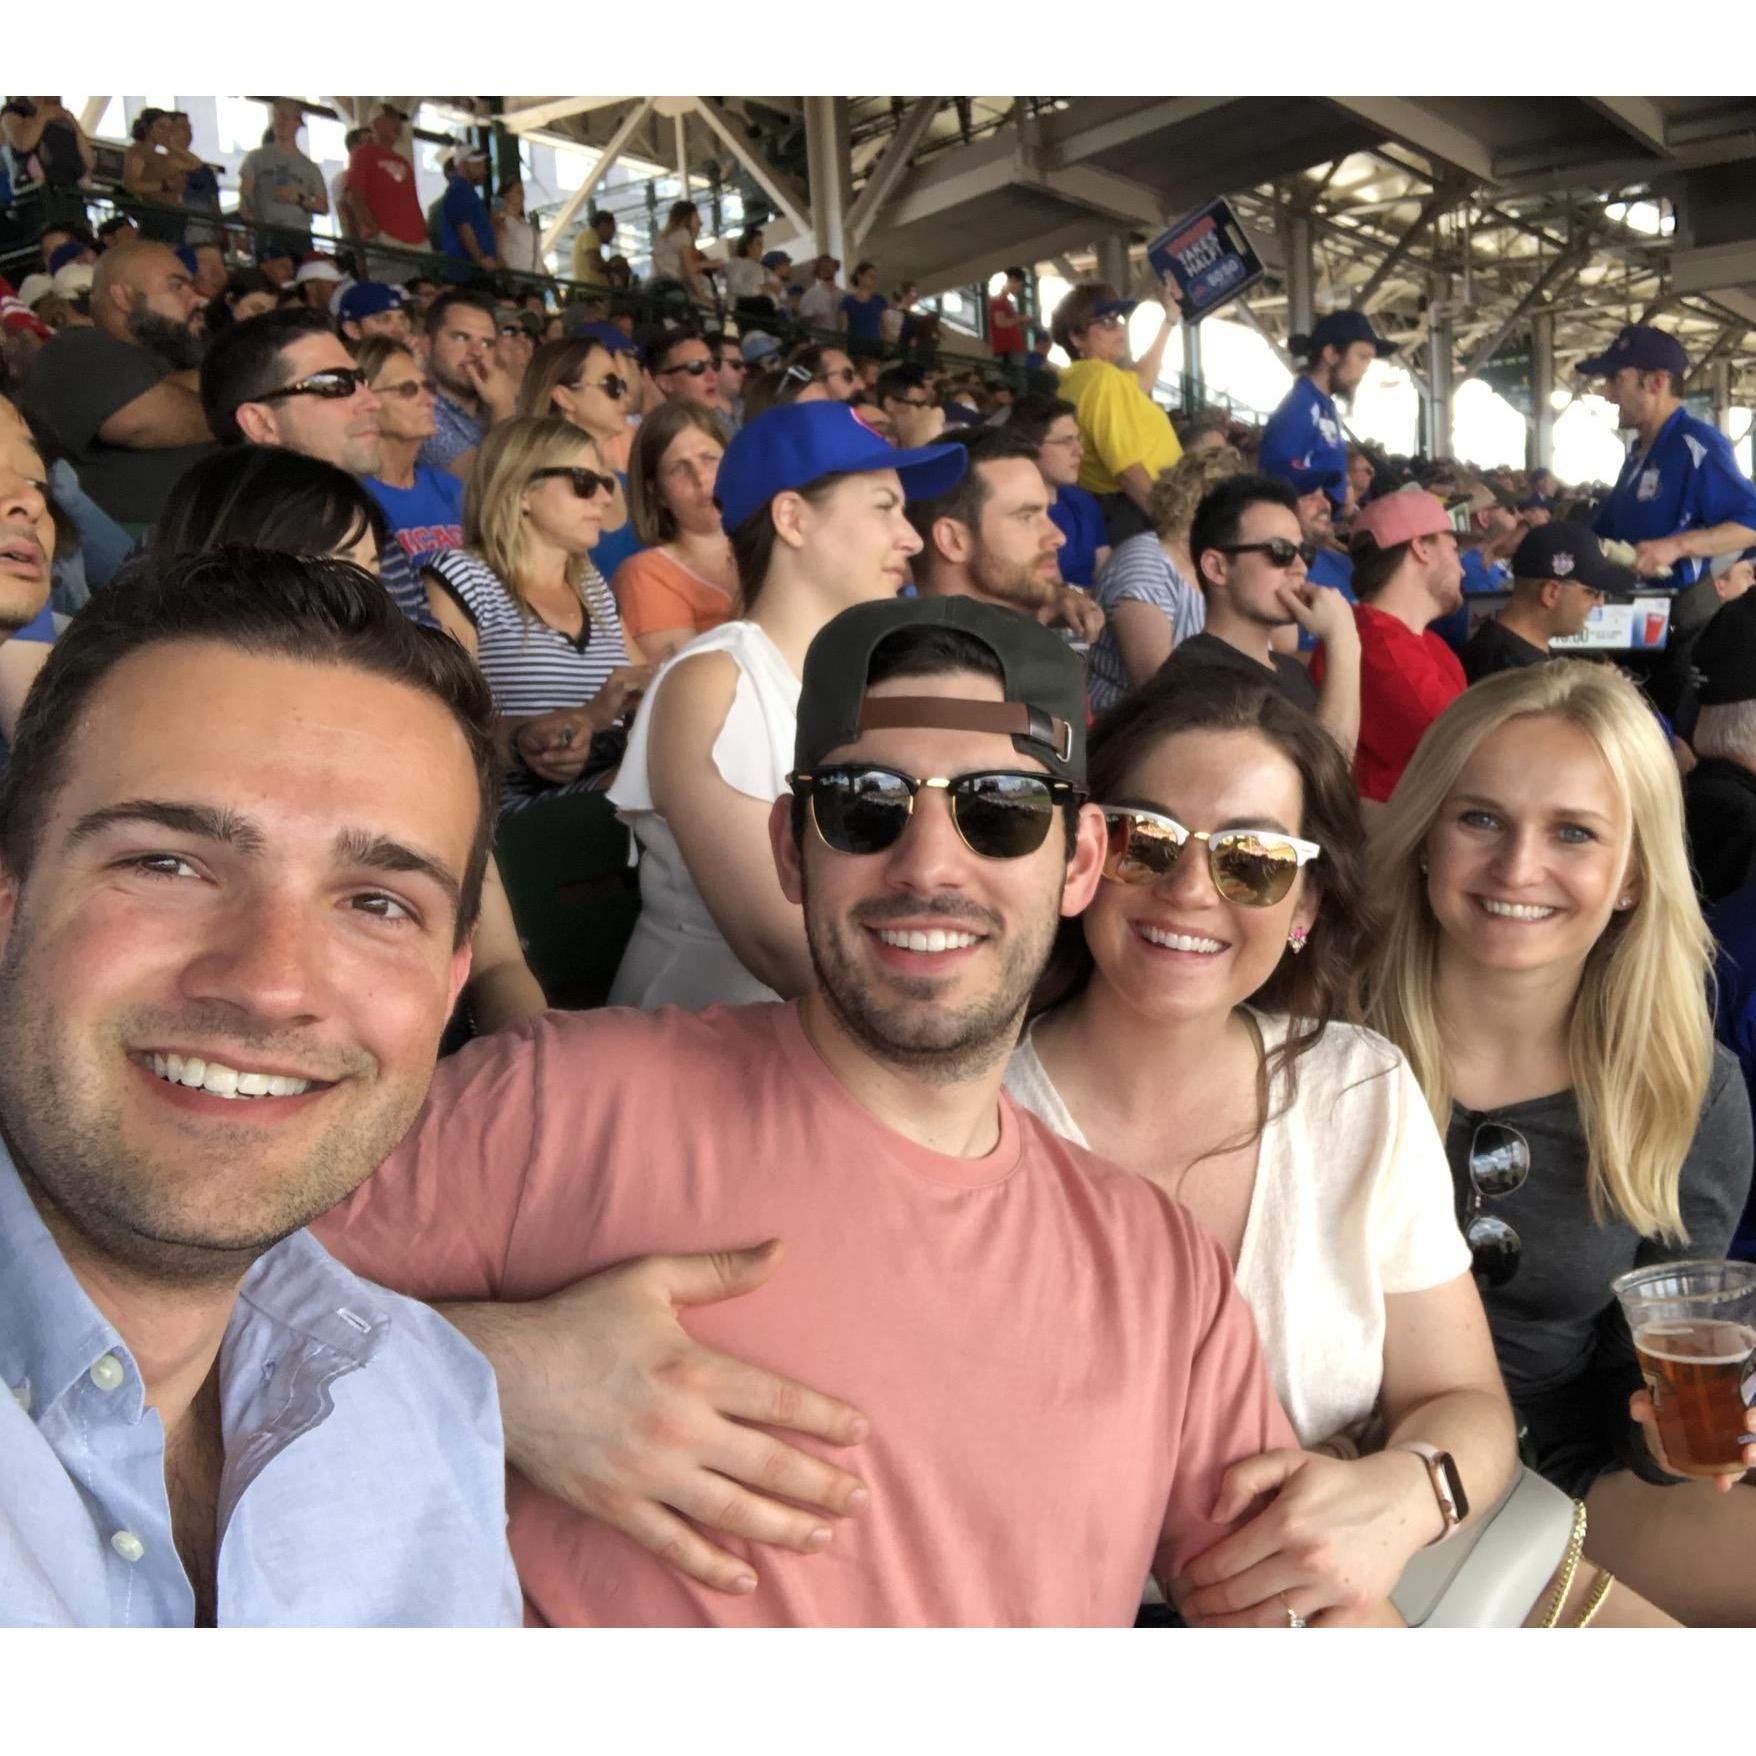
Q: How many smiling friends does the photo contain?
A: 4